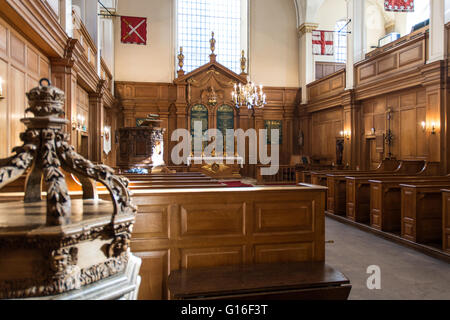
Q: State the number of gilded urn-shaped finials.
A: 3